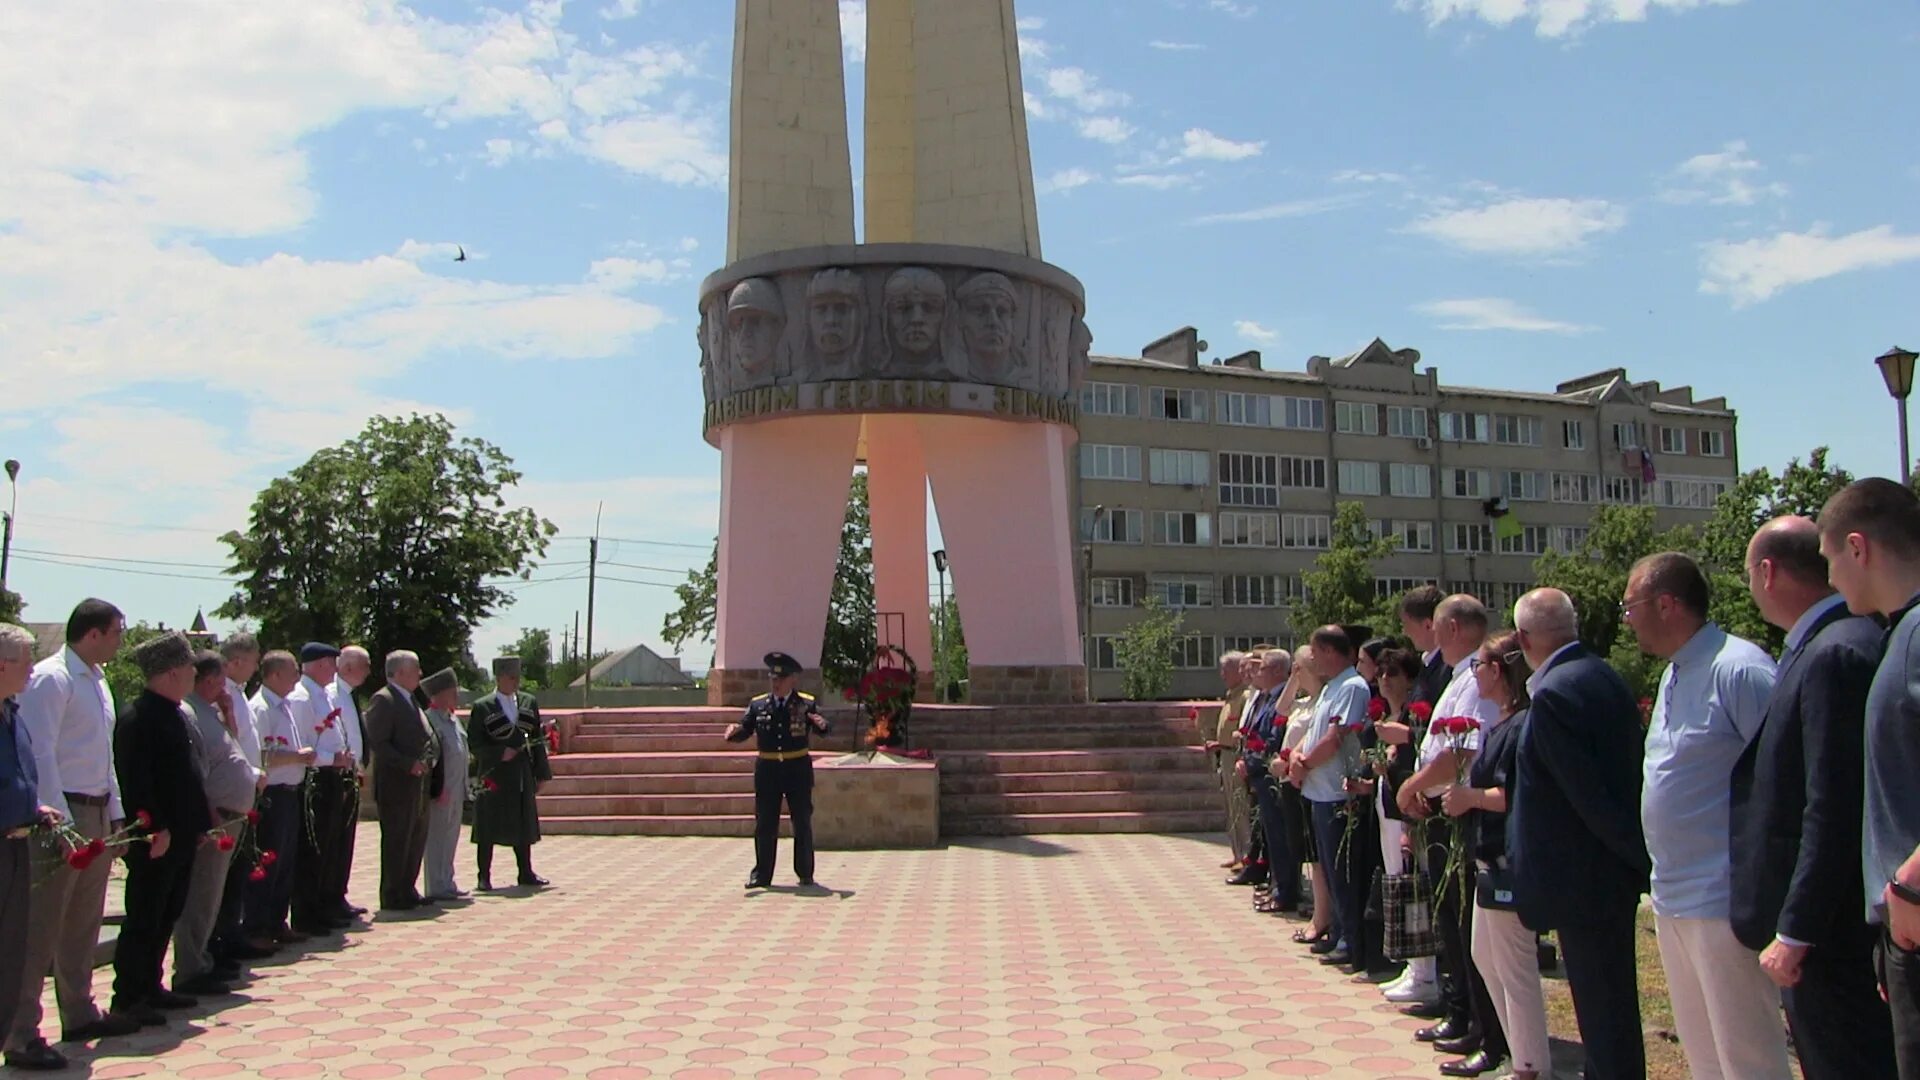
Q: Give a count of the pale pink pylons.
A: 3